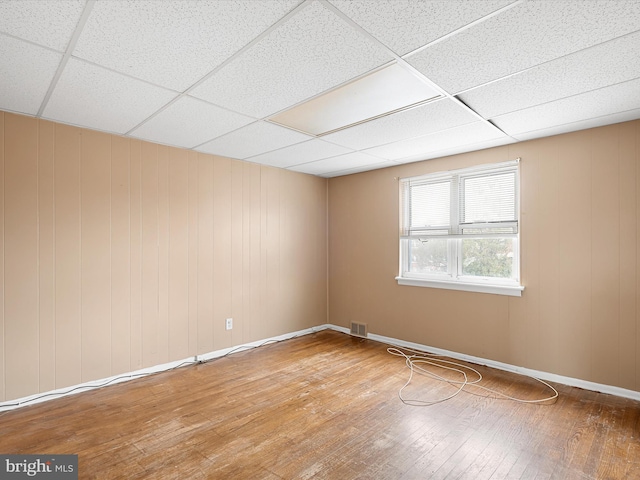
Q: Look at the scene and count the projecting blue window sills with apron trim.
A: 0